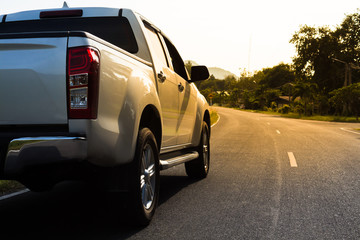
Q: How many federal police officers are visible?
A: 0